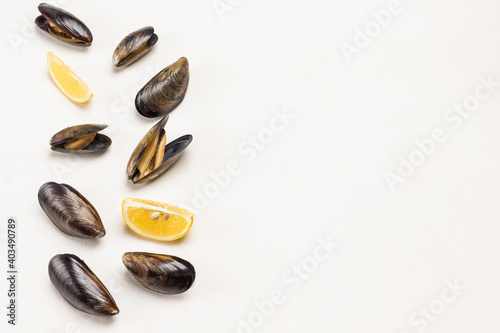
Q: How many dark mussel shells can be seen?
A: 8